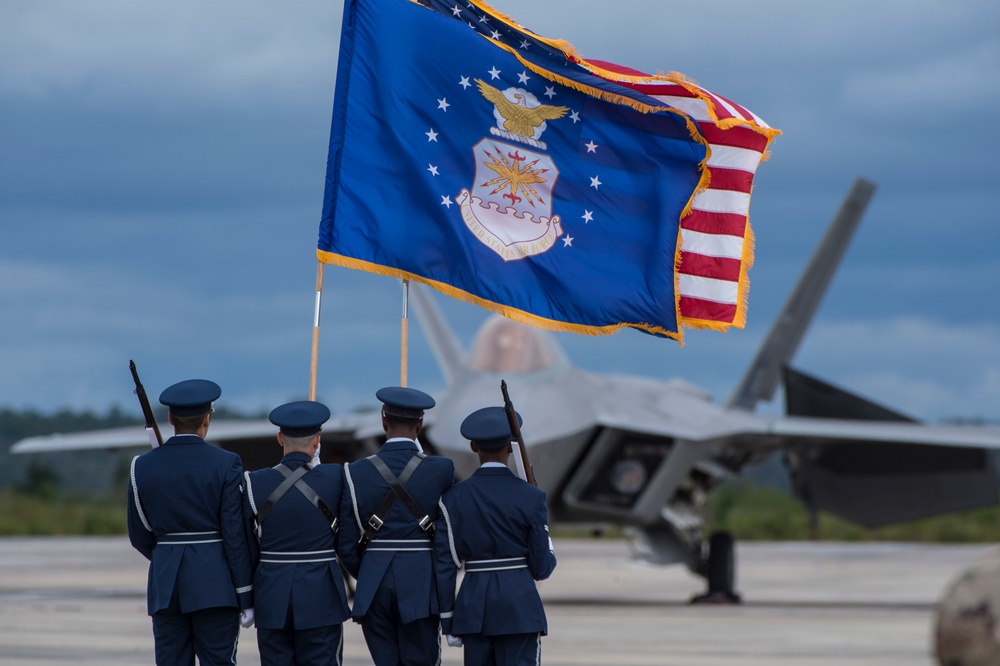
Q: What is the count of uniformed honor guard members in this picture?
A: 4